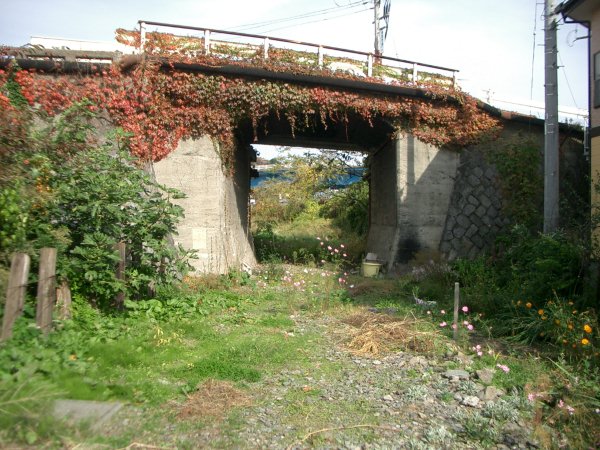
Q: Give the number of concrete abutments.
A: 2